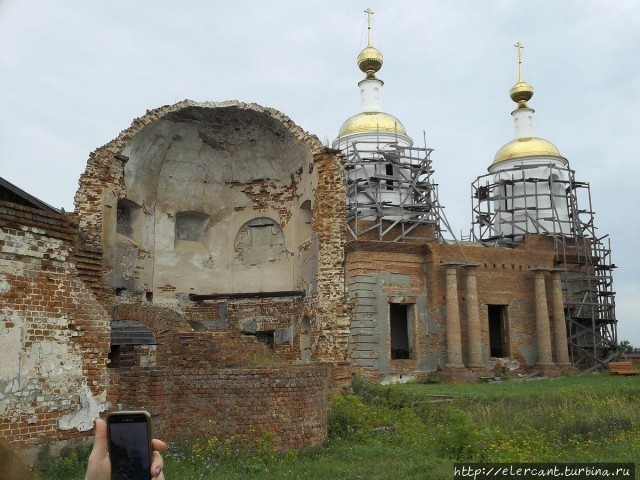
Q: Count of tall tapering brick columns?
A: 4